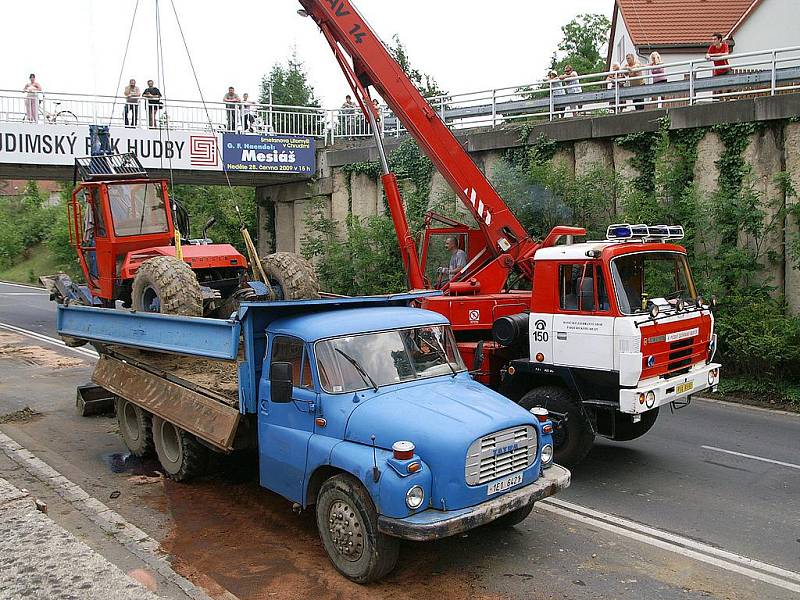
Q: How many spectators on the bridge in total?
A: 13